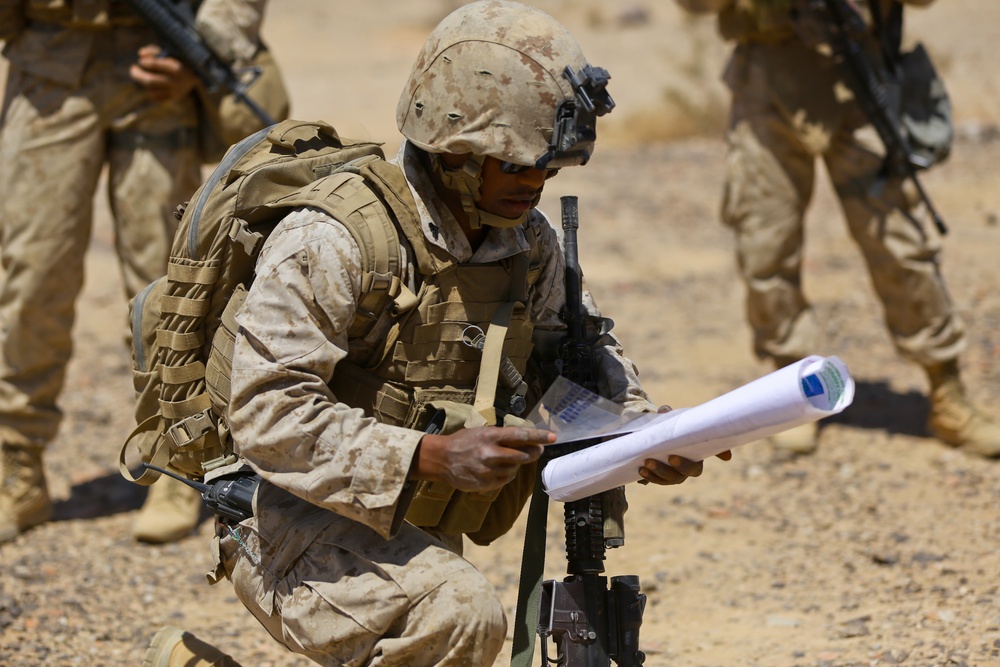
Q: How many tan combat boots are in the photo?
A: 5